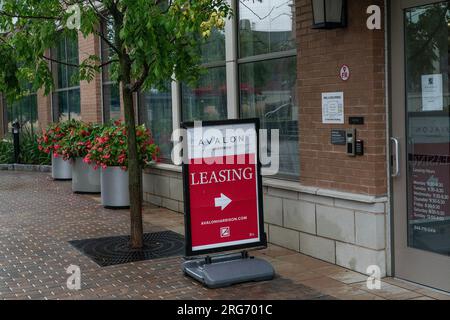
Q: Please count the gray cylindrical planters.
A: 3